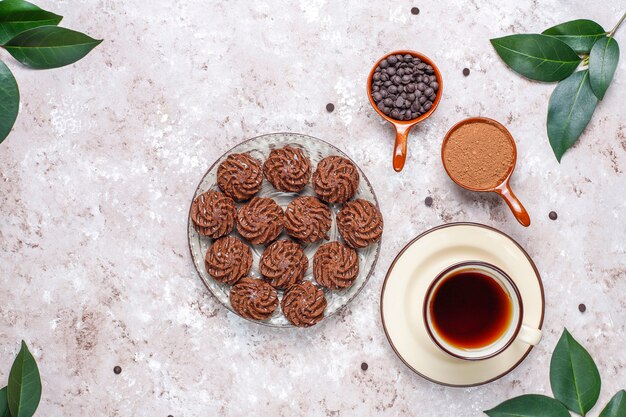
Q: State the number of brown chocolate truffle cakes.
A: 12